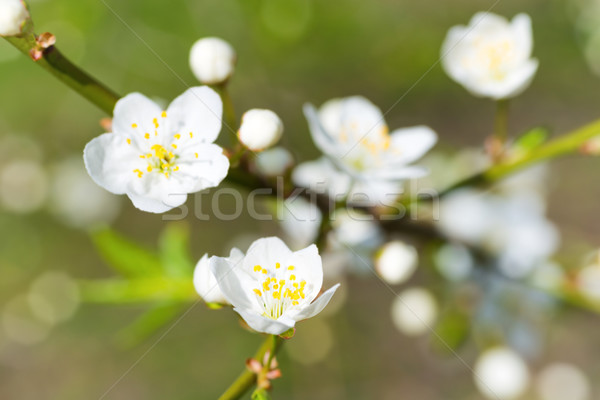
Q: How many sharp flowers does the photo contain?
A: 2